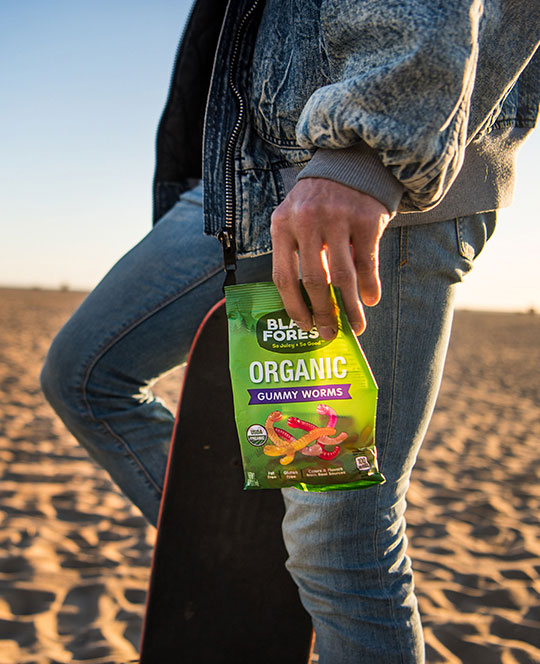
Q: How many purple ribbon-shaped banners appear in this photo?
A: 1